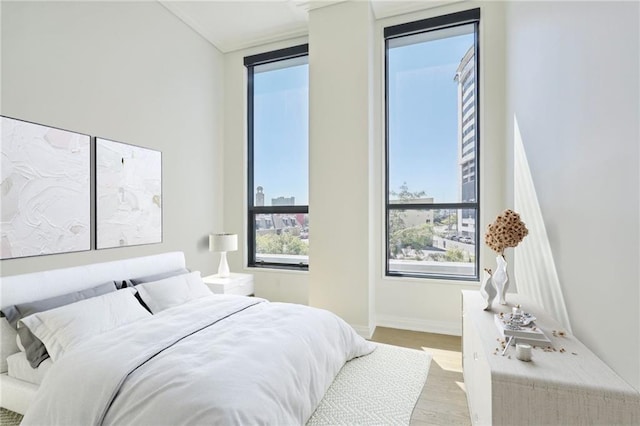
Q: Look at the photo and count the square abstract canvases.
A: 2